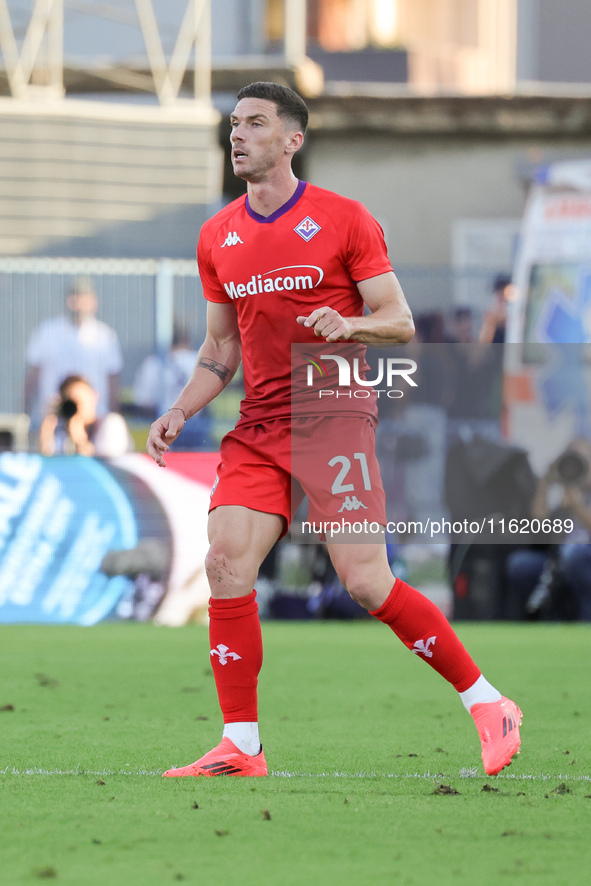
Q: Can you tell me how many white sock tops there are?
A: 2